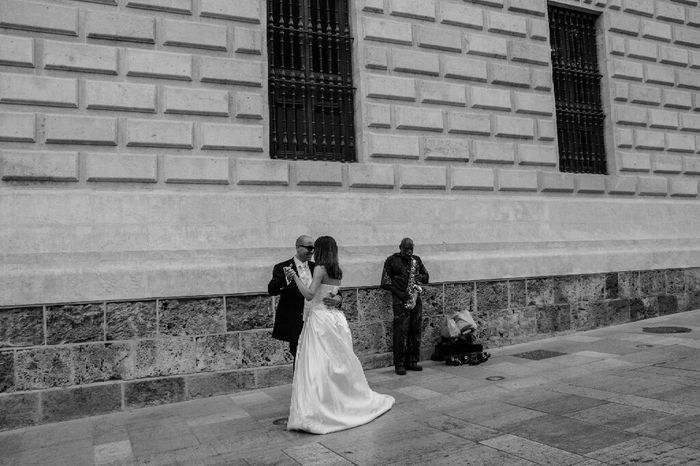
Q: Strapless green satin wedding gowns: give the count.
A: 0